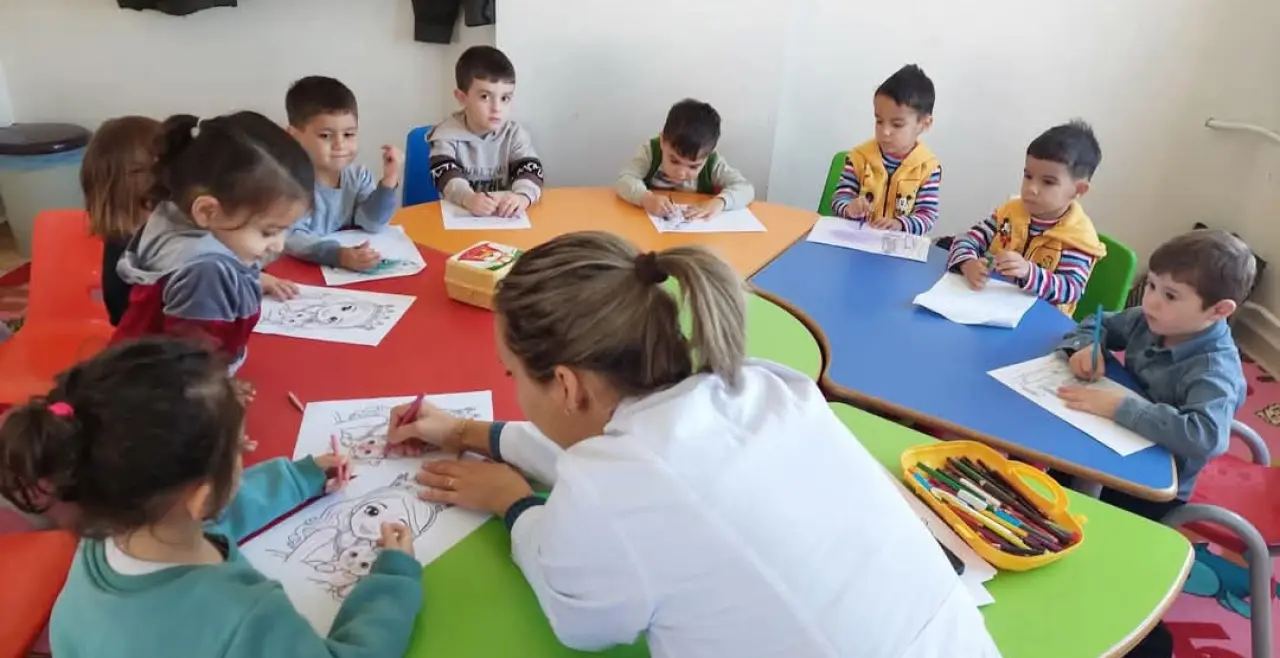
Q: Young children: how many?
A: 9